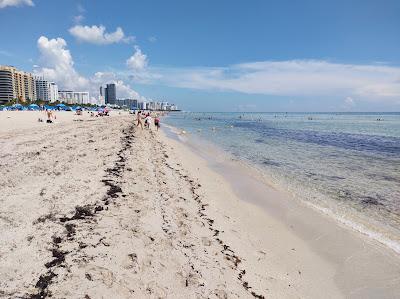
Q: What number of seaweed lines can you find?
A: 2